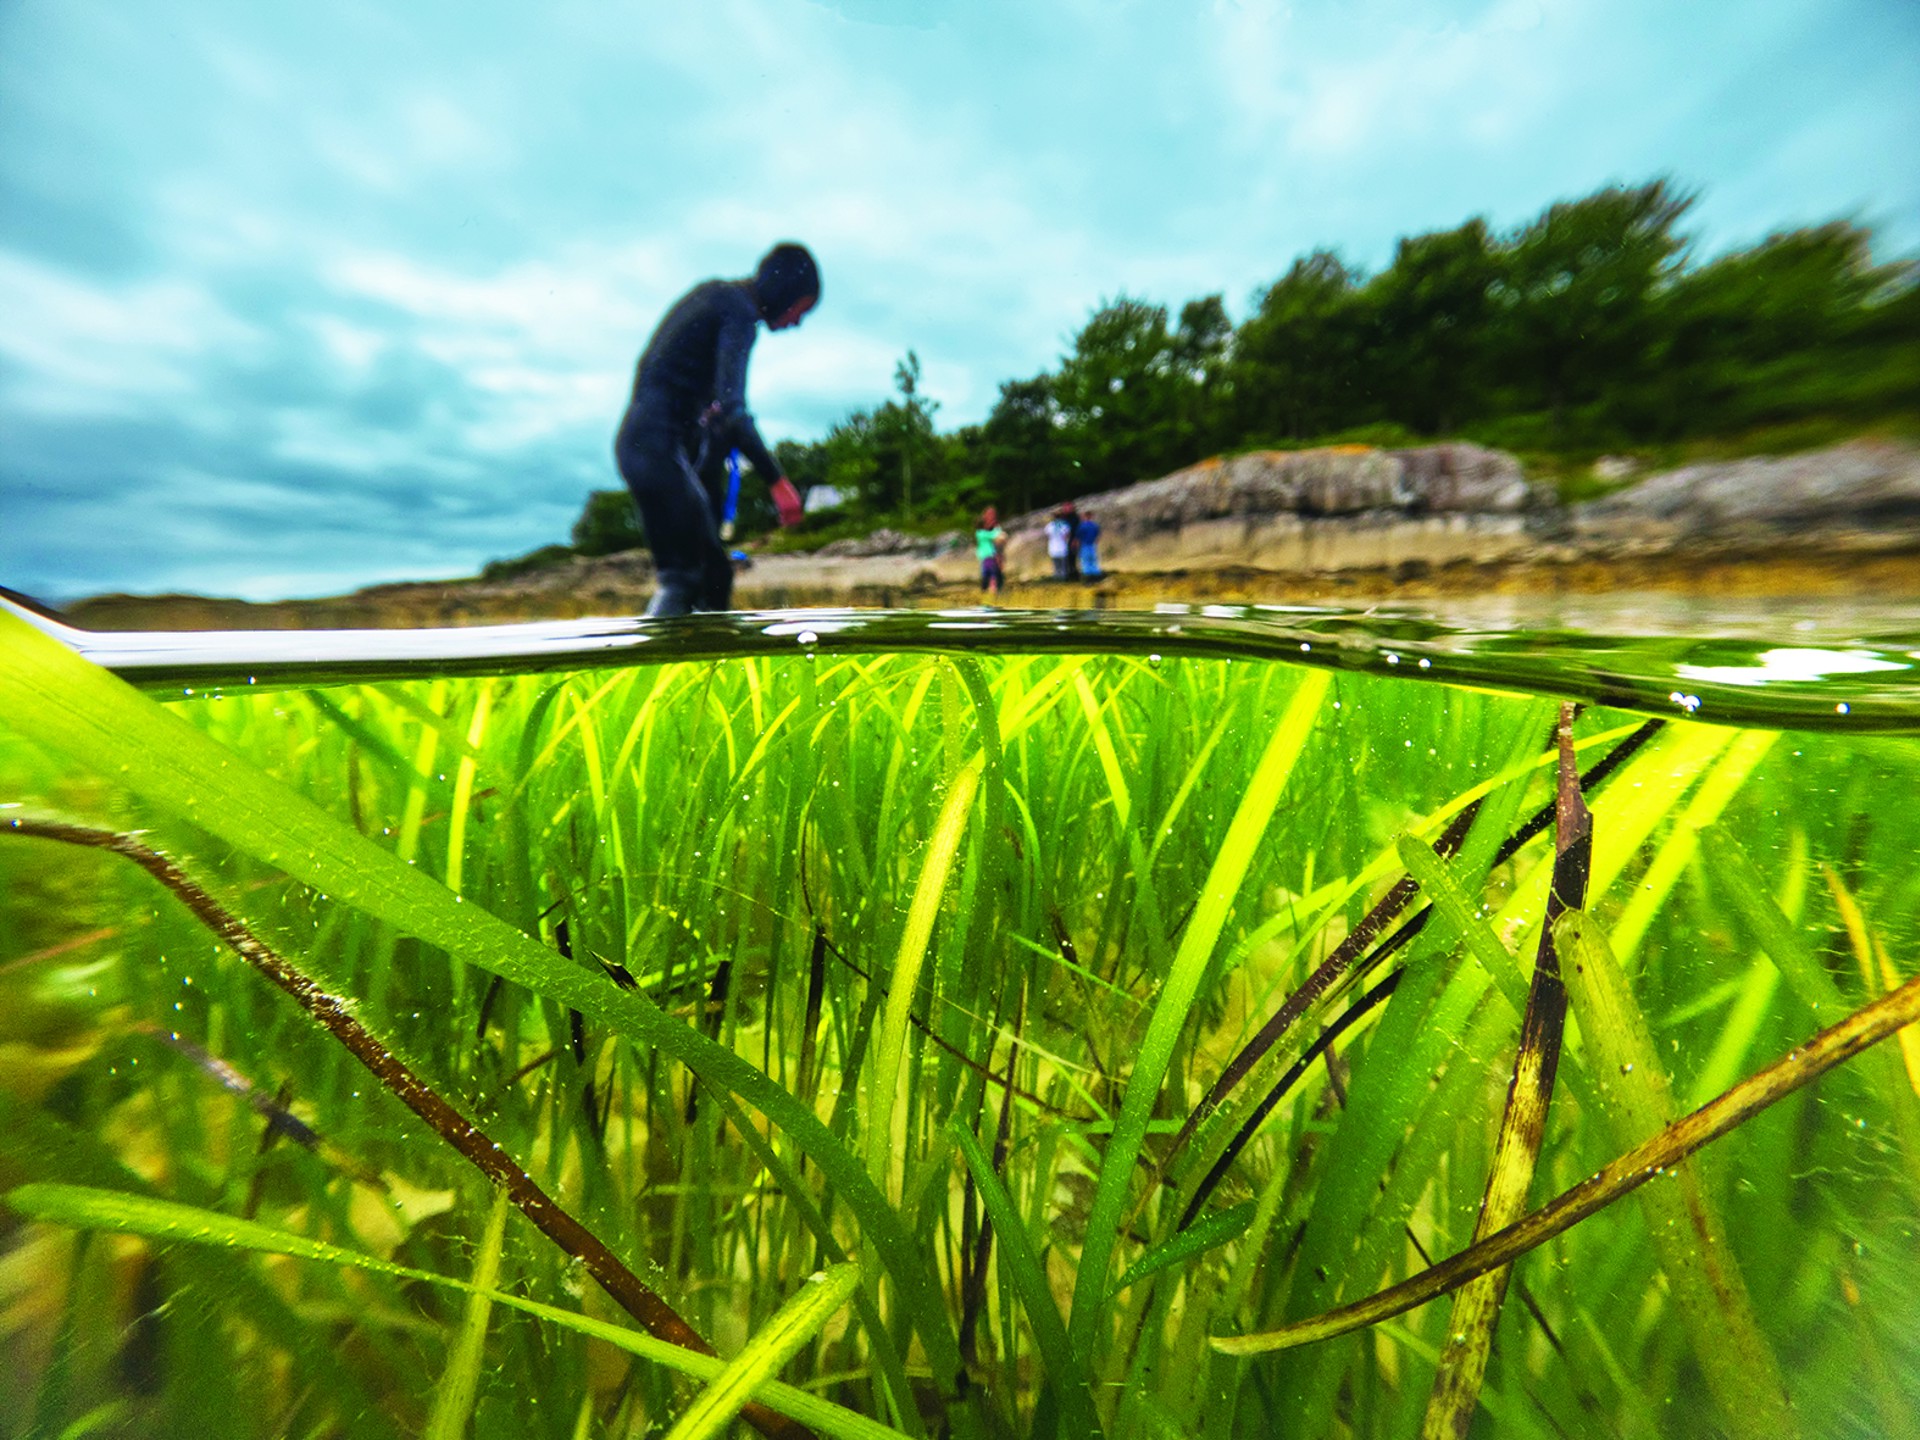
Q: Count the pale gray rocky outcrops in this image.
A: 2